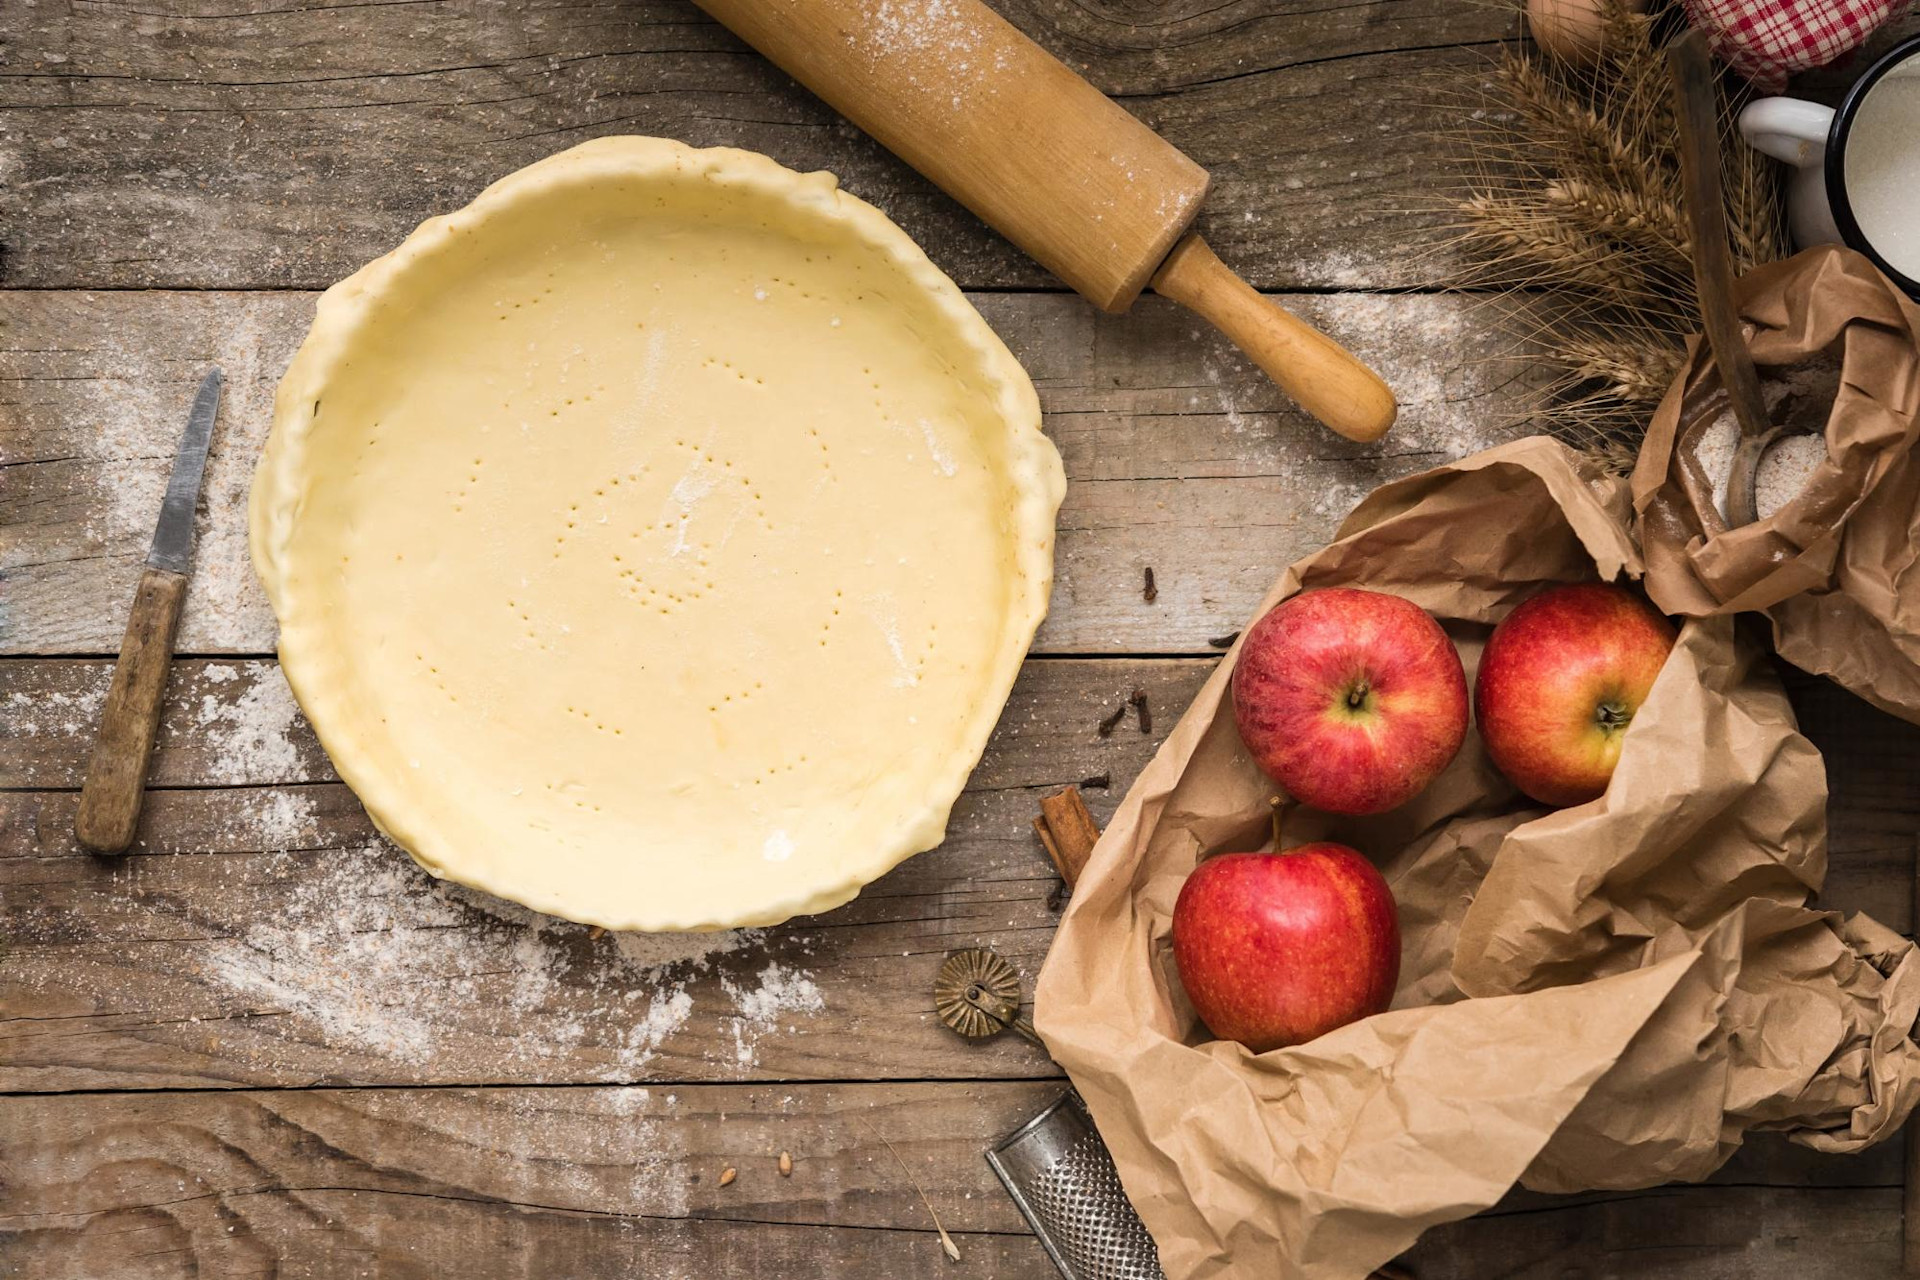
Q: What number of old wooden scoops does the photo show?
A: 1